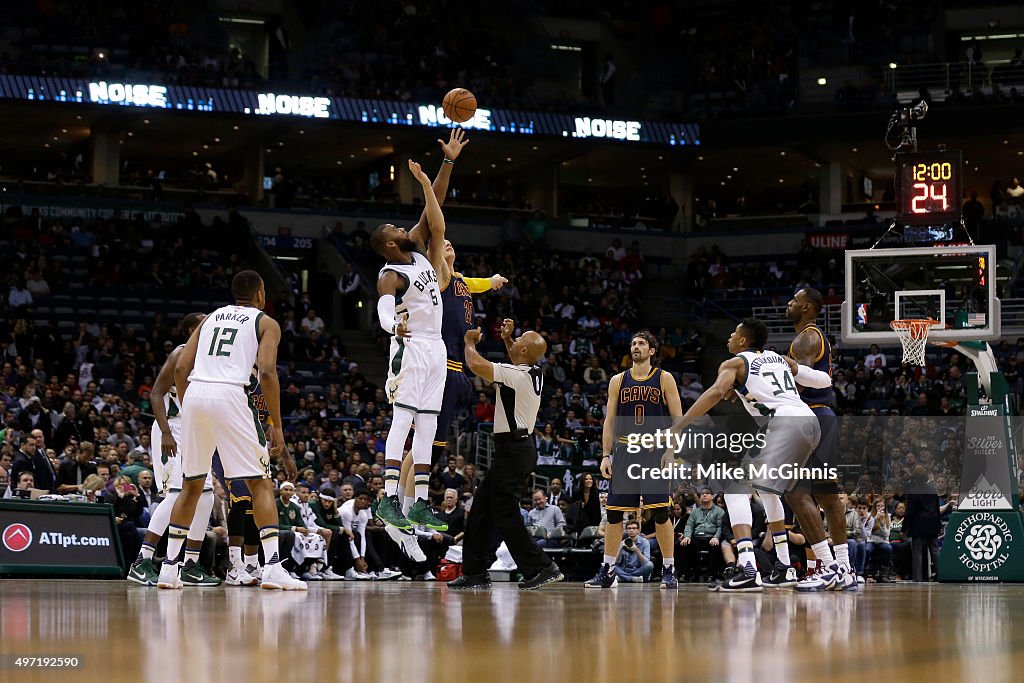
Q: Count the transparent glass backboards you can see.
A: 1